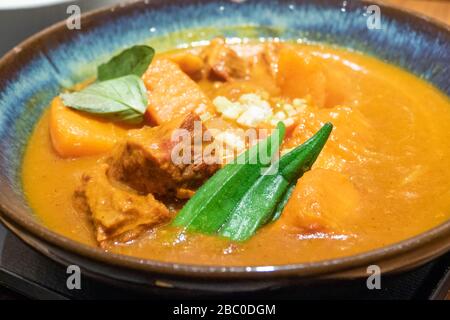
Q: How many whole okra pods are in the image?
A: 2